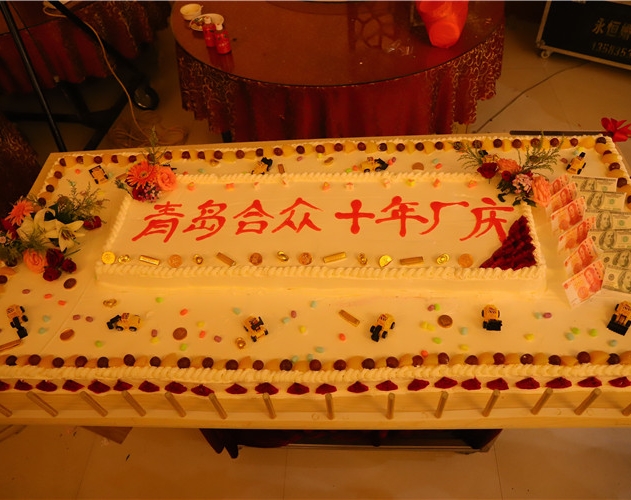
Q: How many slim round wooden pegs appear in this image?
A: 14